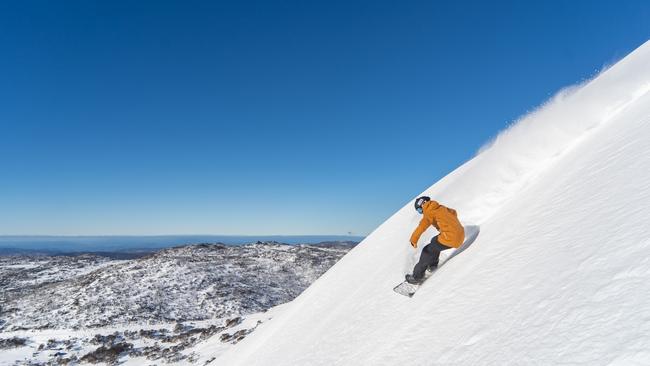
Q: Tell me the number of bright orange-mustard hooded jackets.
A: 1